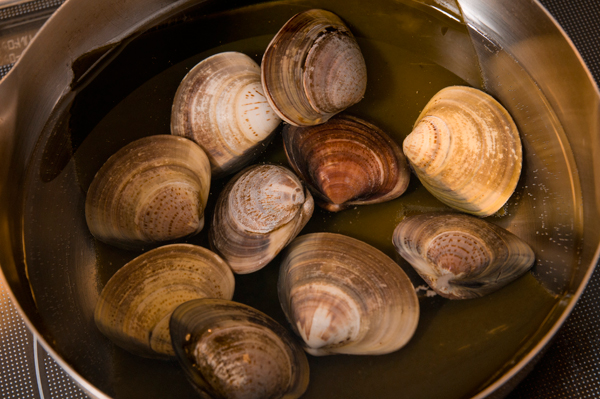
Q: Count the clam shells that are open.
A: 0